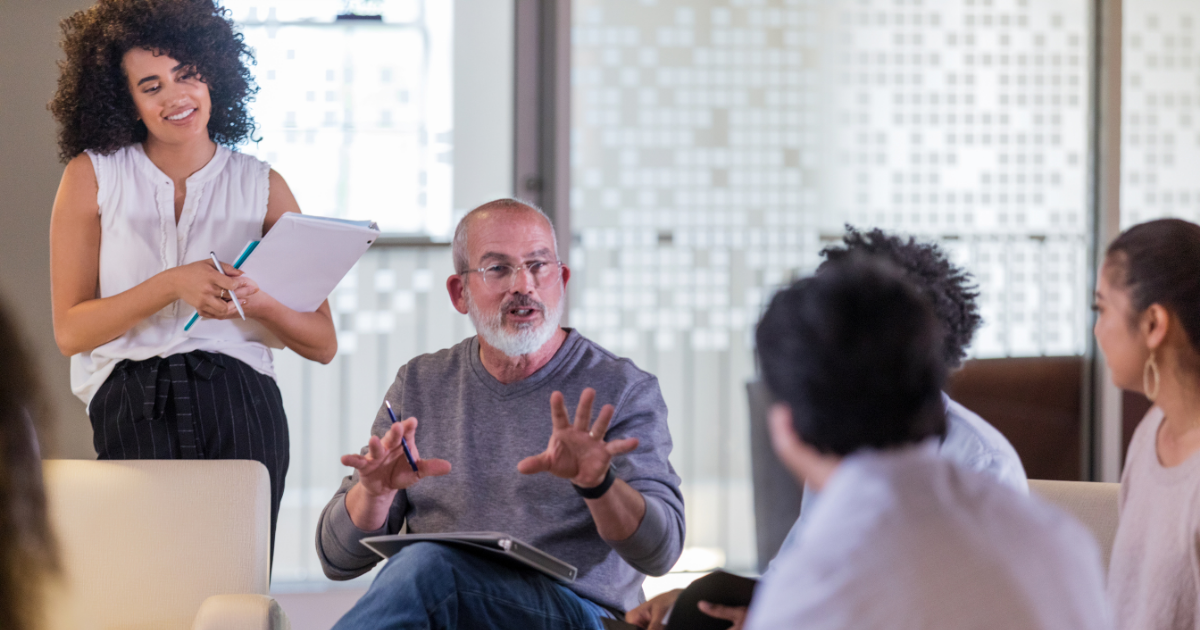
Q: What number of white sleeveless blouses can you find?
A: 1